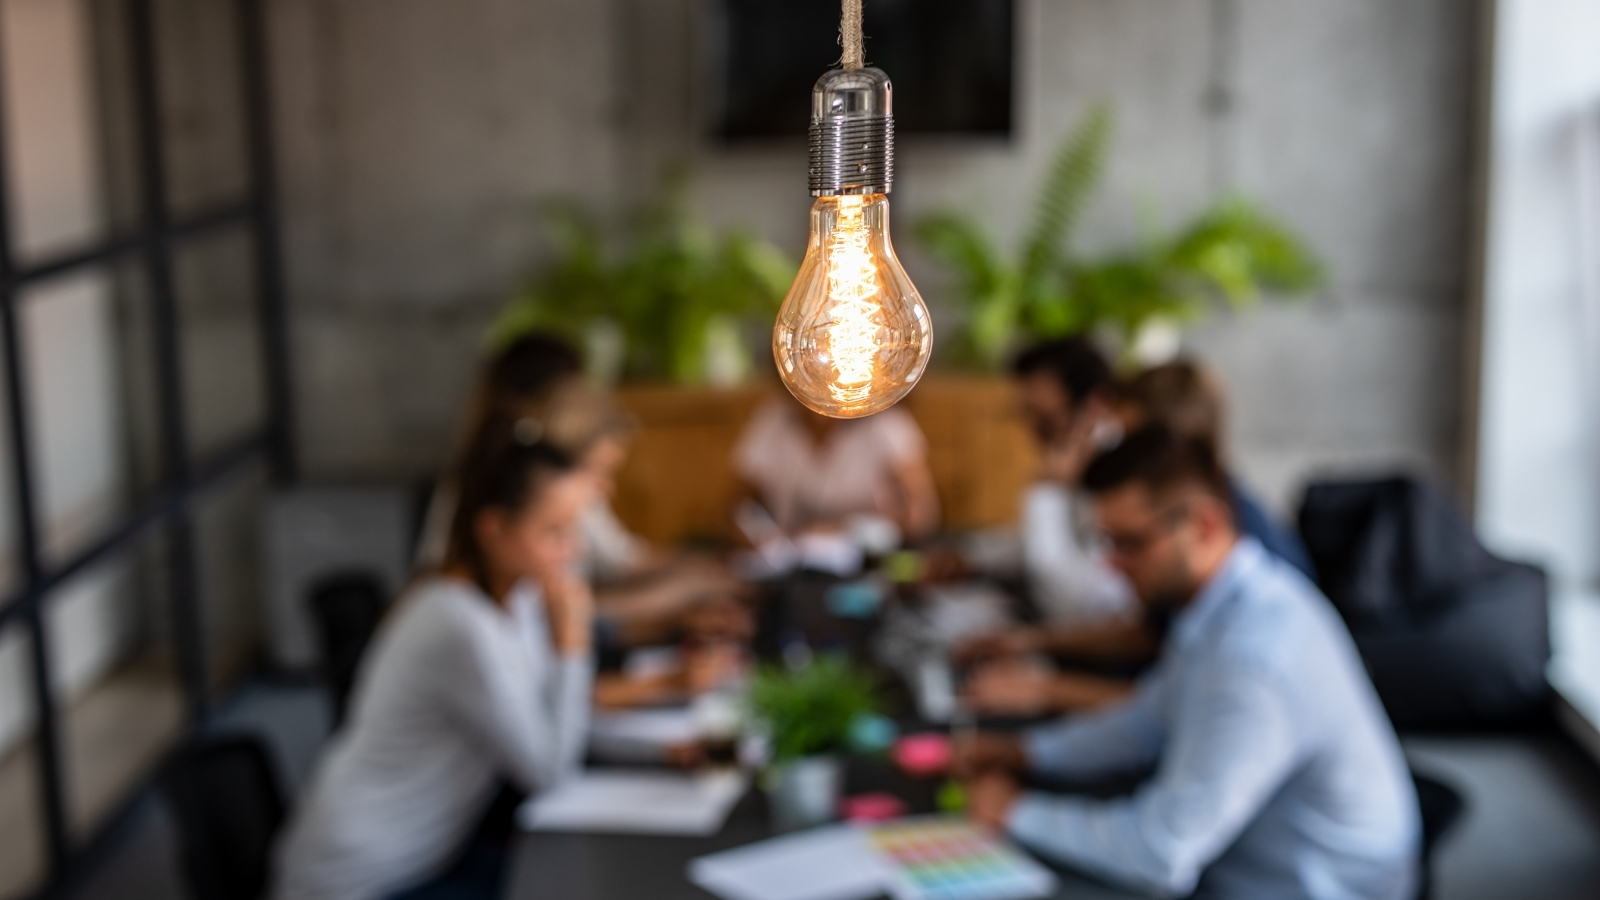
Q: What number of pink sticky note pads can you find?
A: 2